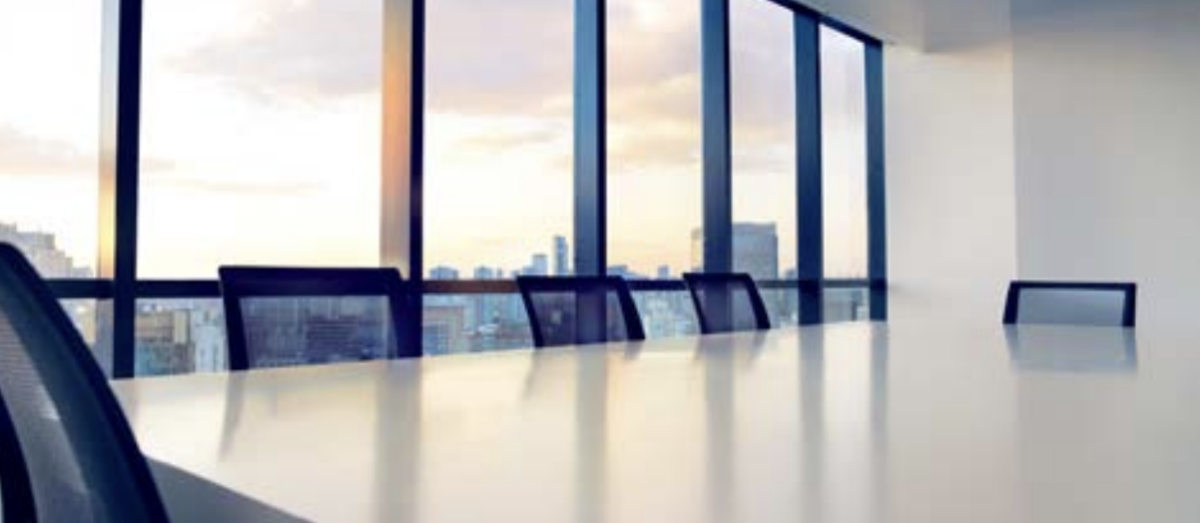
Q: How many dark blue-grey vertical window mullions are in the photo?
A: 6